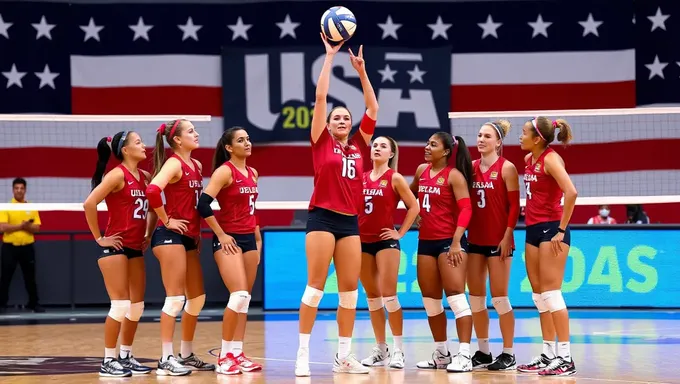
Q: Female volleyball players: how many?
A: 8